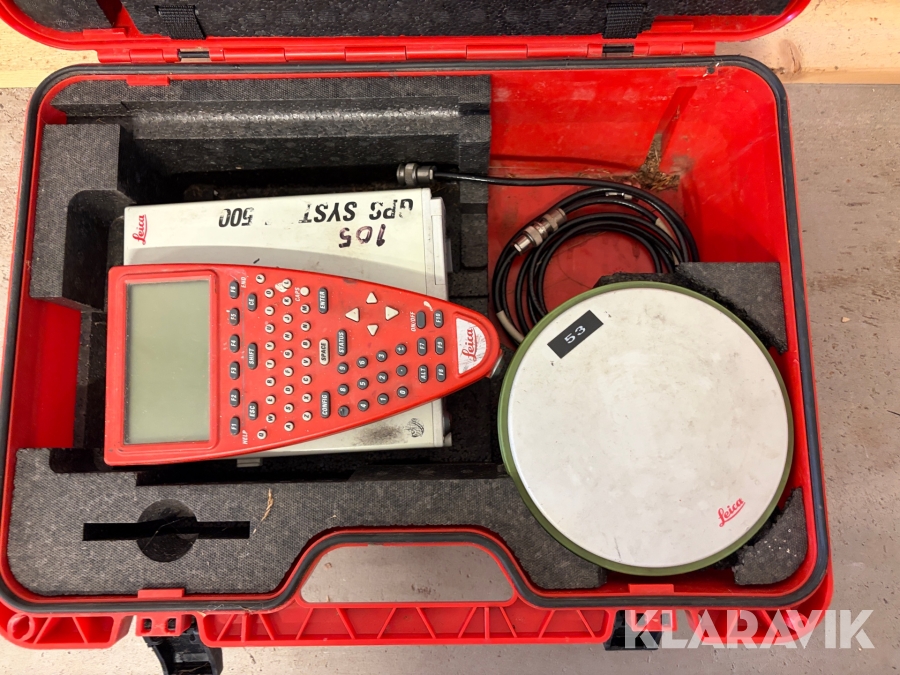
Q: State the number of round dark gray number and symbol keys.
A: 12